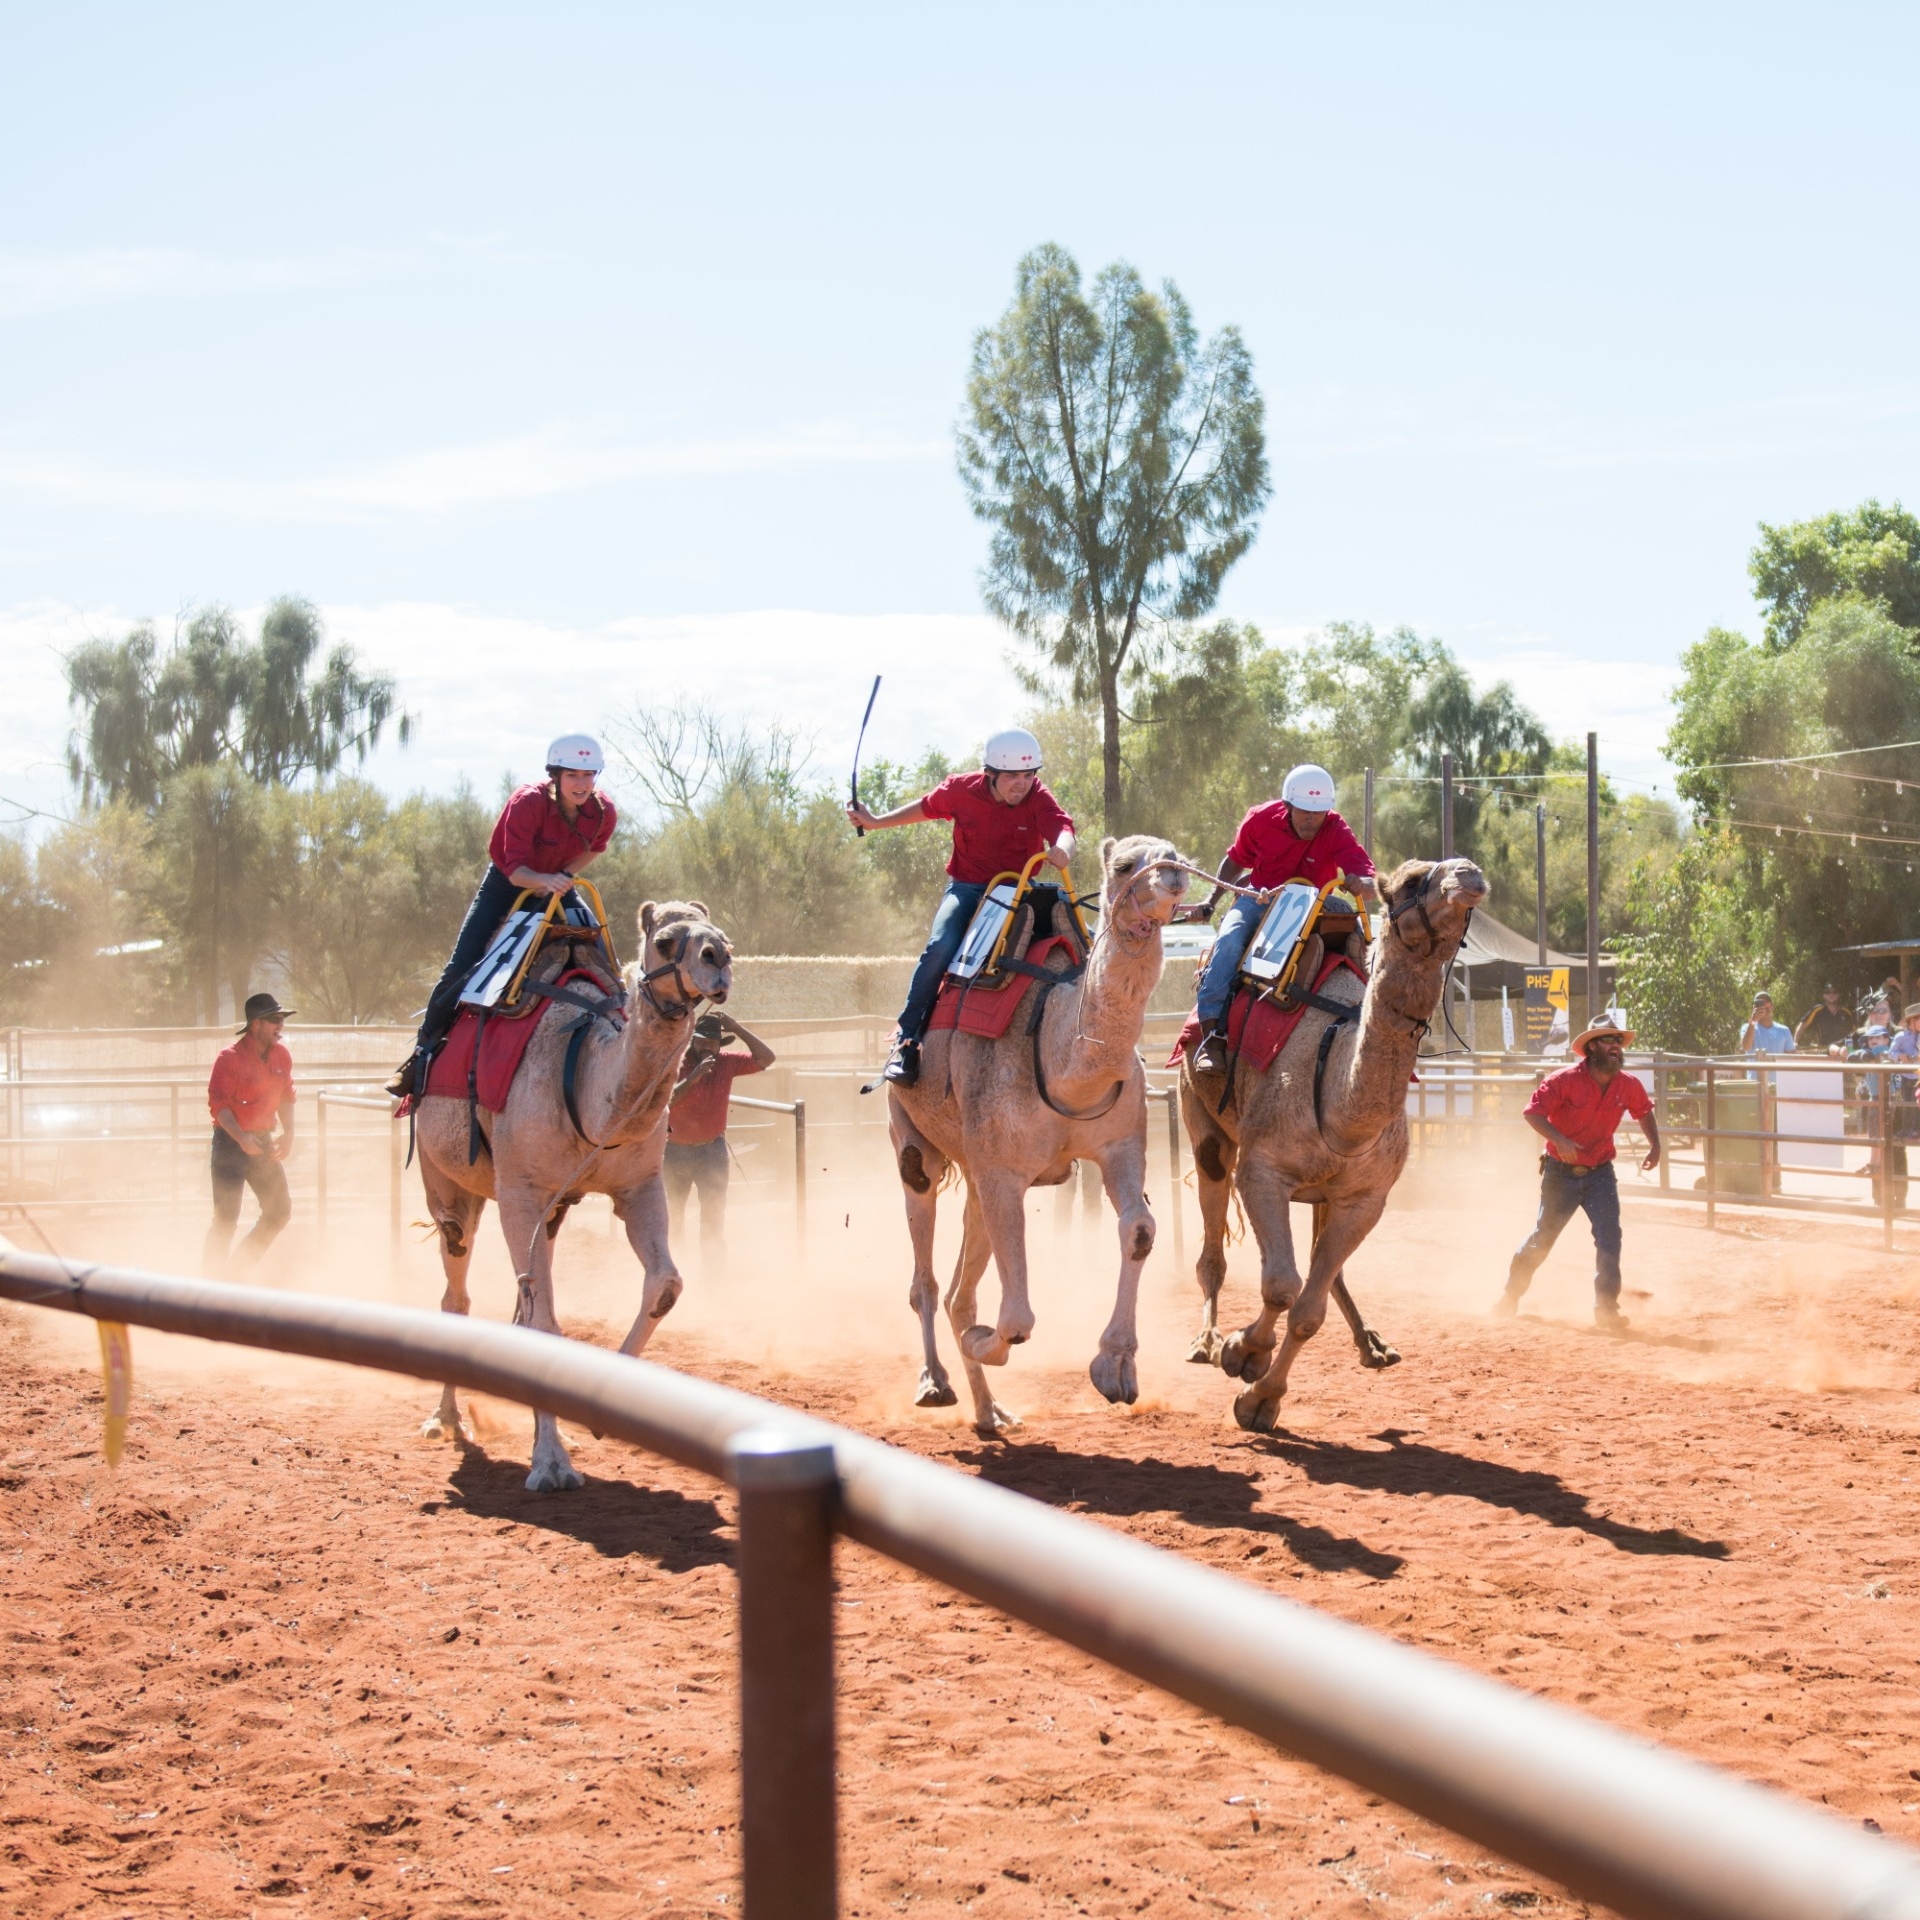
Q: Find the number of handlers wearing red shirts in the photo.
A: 3